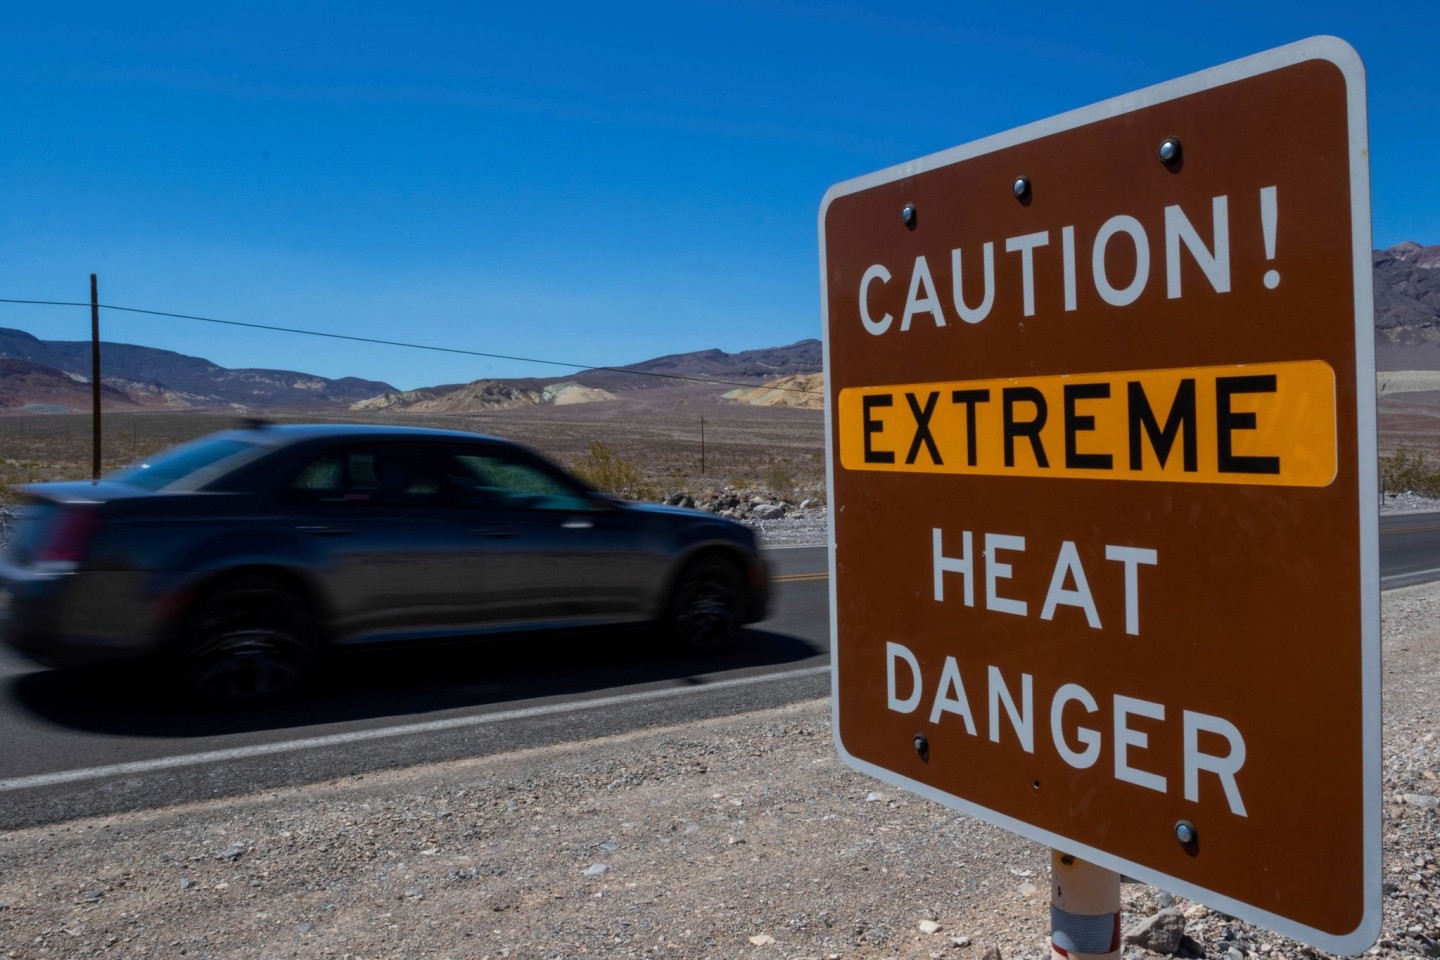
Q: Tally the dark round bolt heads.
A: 5